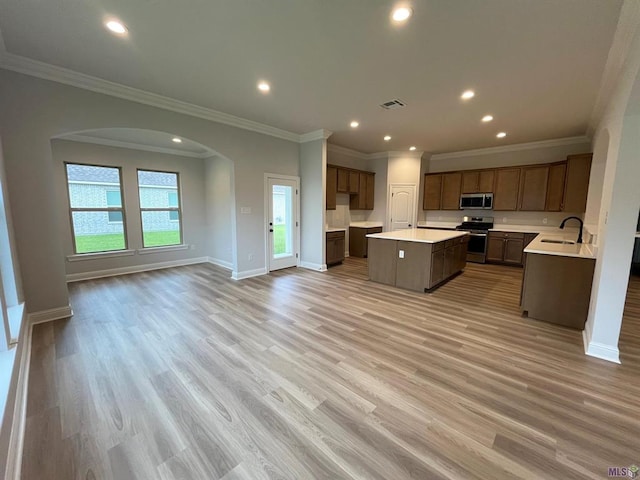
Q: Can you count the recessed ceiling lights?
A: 10